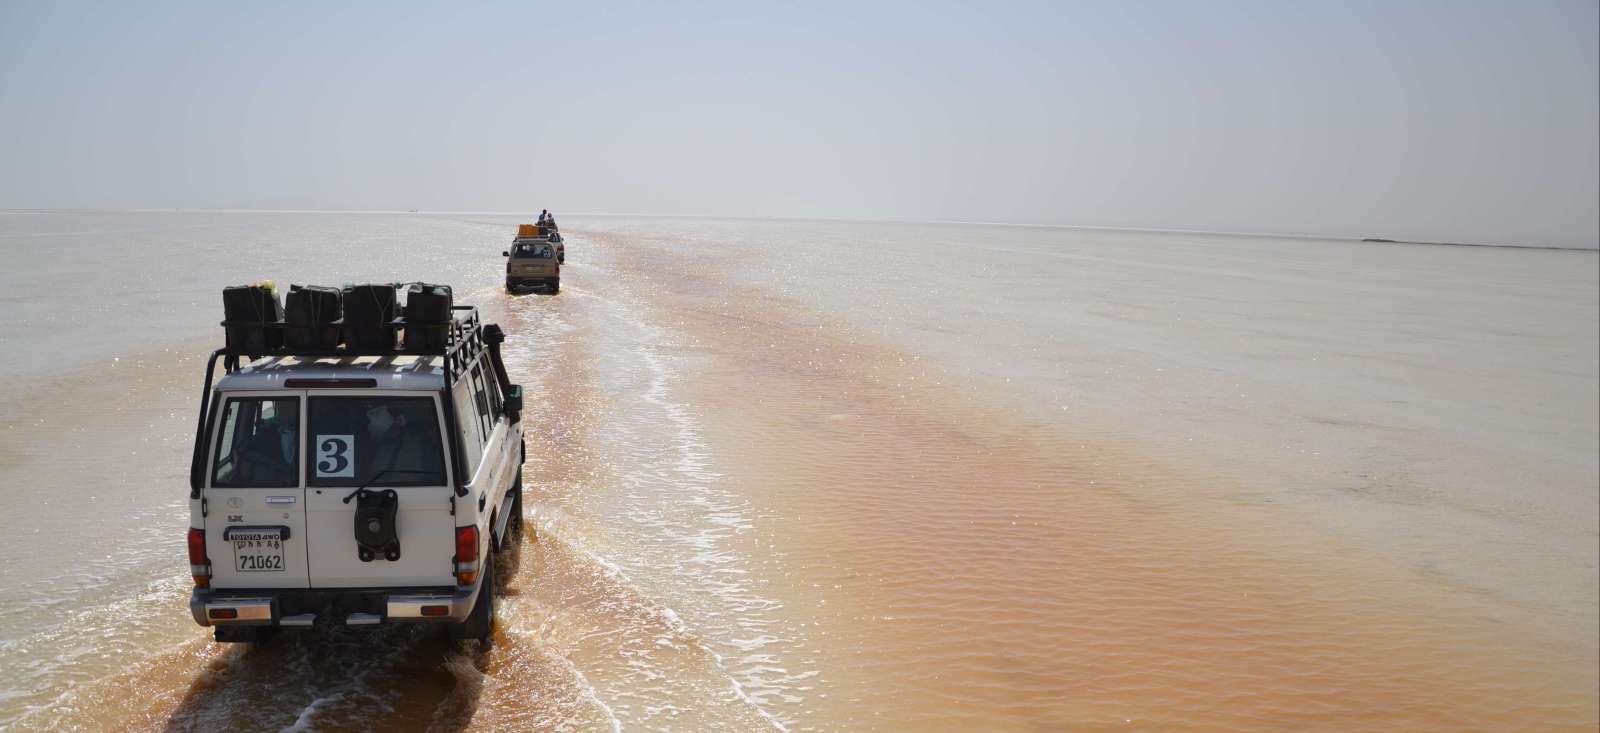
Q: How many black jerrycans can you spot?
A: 4